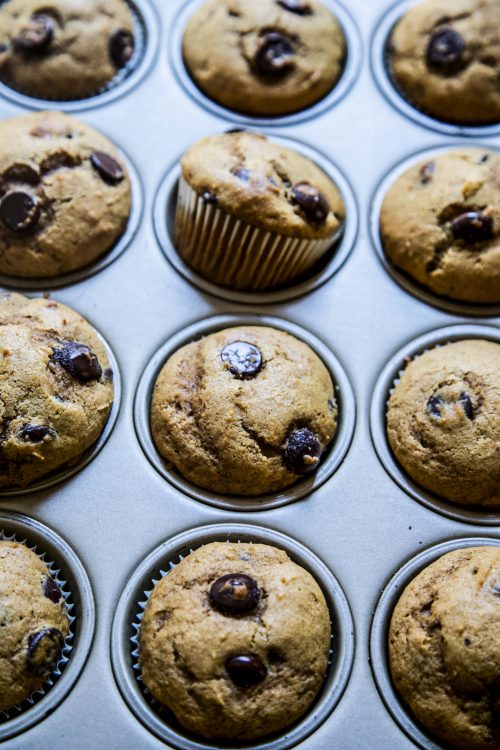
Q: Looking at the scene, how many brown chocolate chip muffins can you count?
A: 12